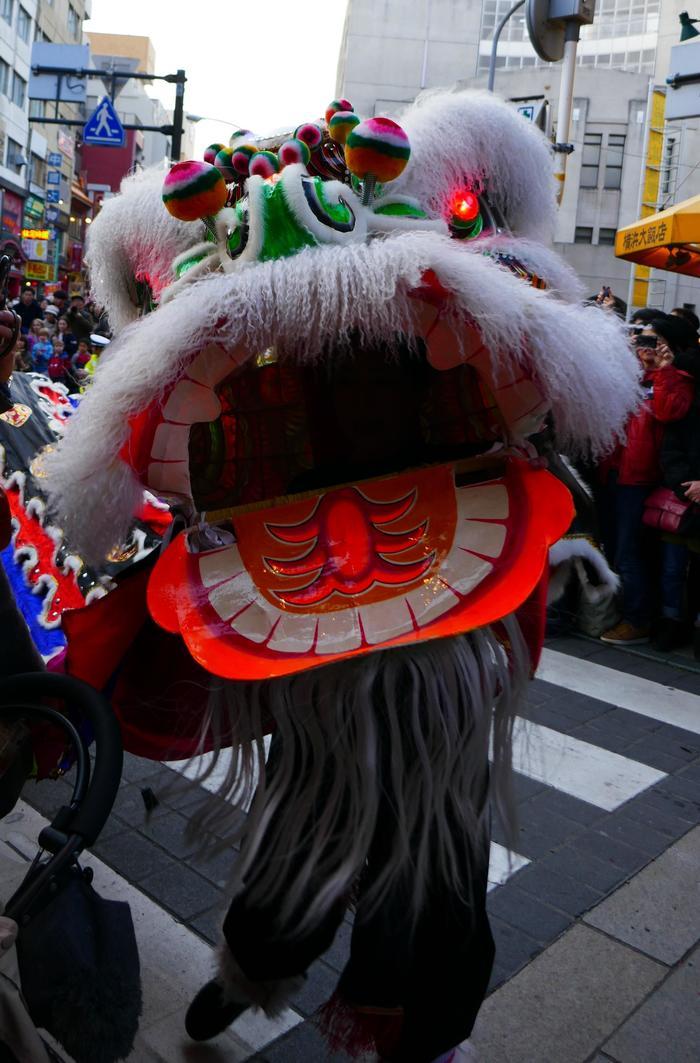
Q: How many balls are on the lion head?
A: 11